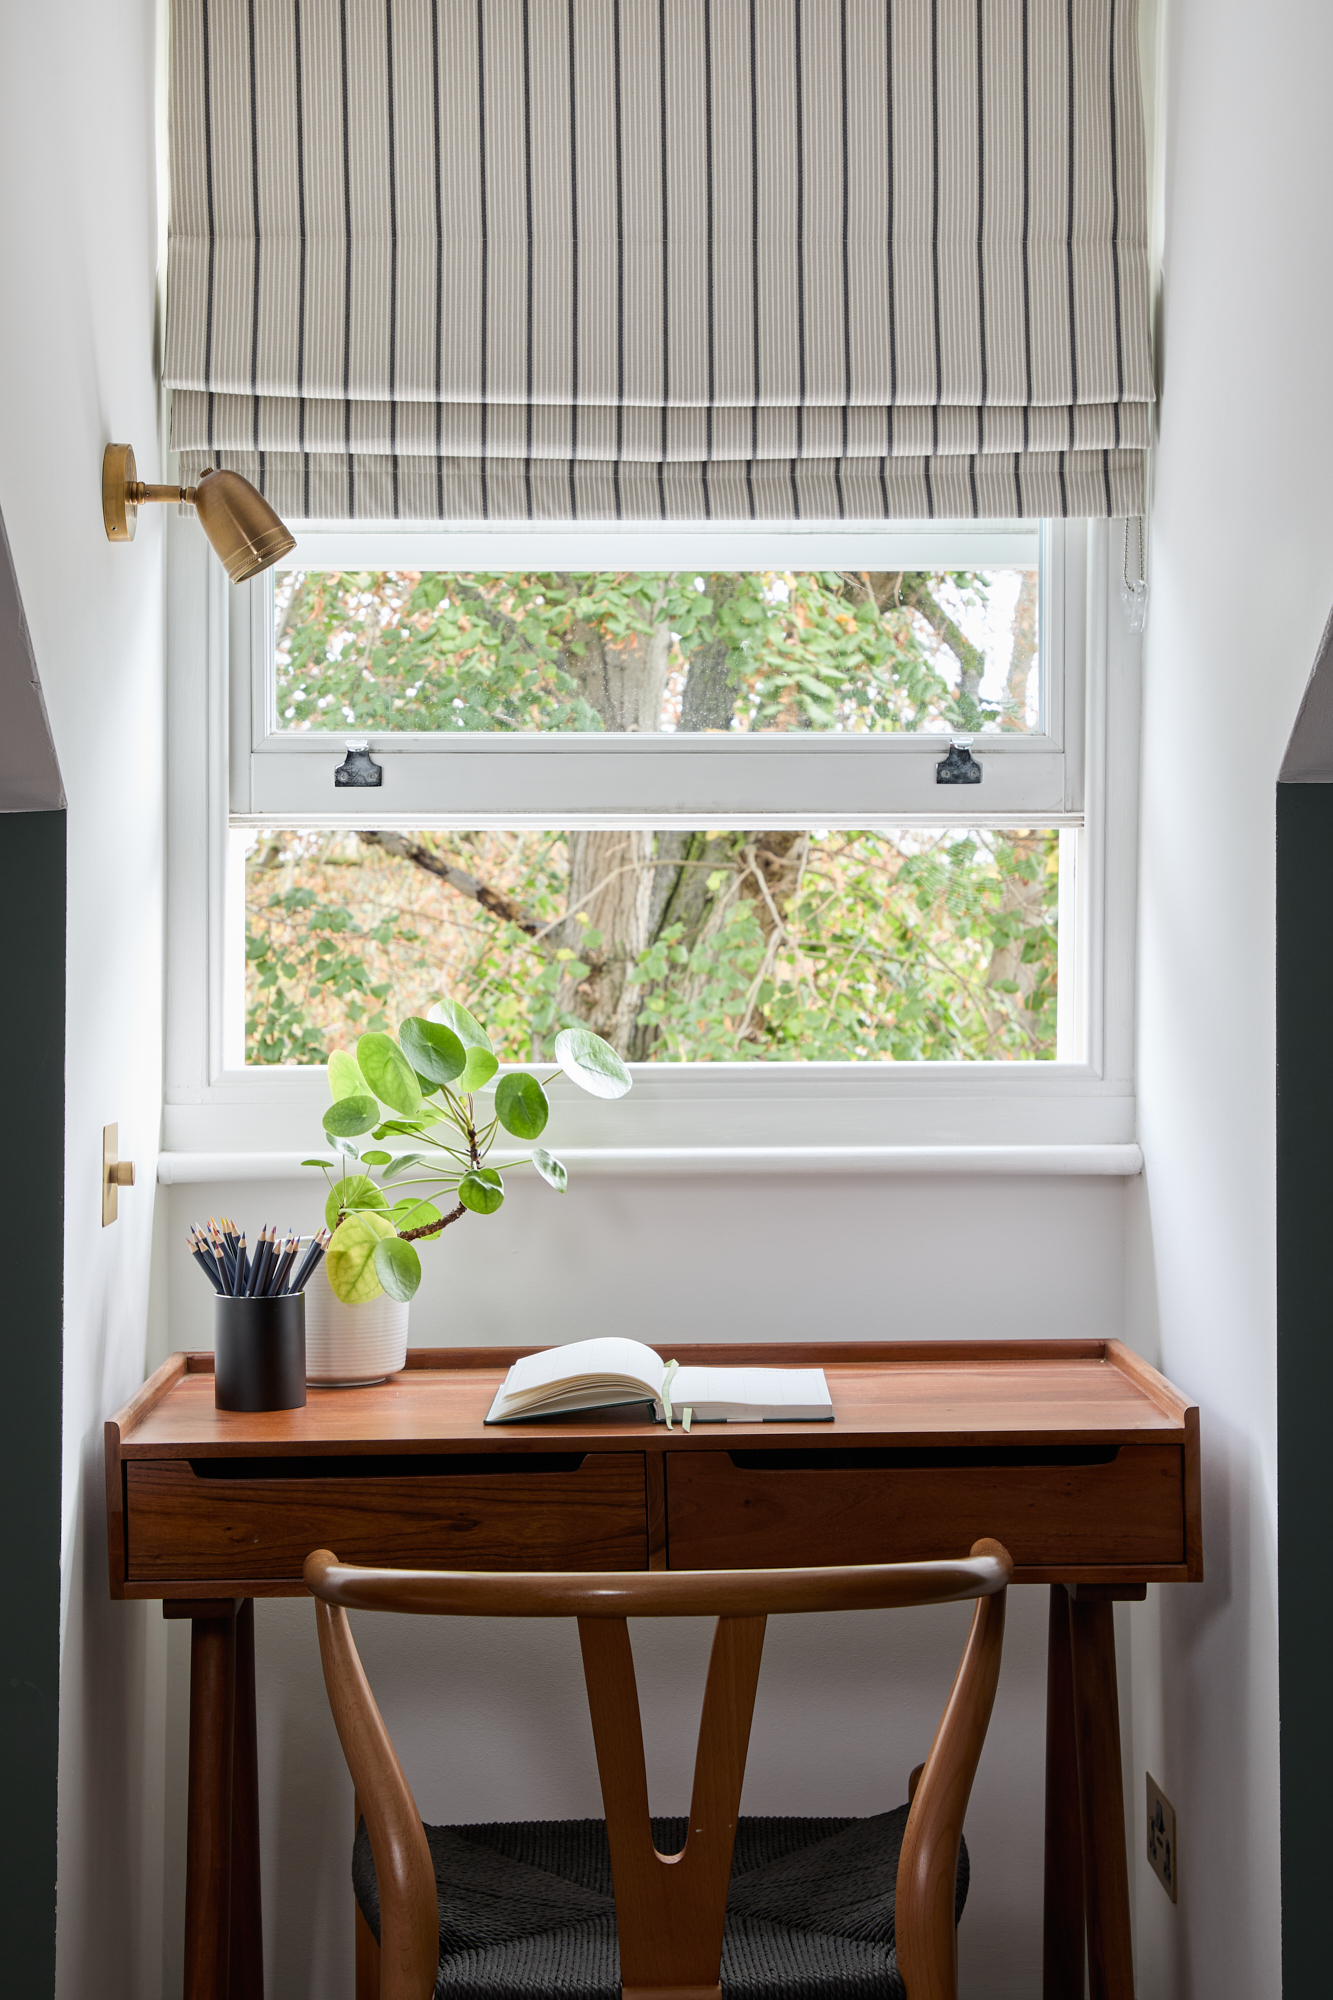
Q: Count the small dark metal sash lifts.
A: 2